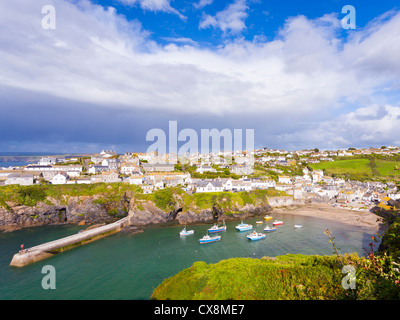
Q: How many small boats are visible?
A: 10